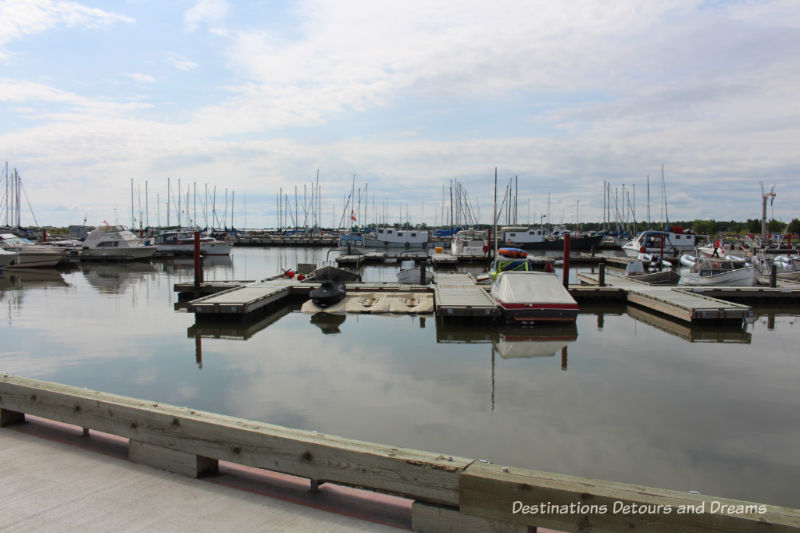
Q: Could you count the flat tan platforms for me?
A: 3